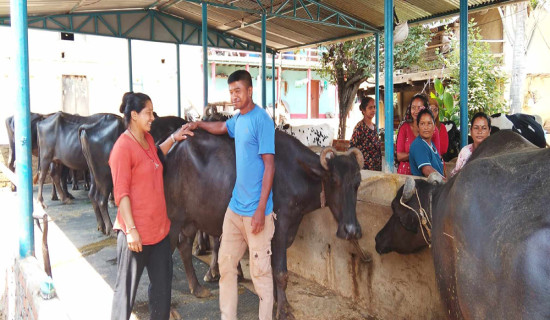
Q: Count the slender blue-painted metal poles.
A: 9